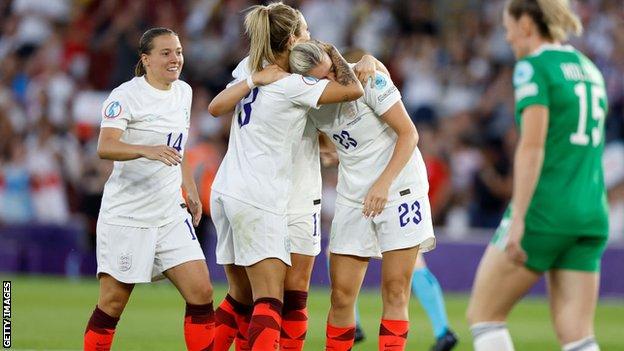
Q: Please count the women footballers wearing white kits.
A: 4